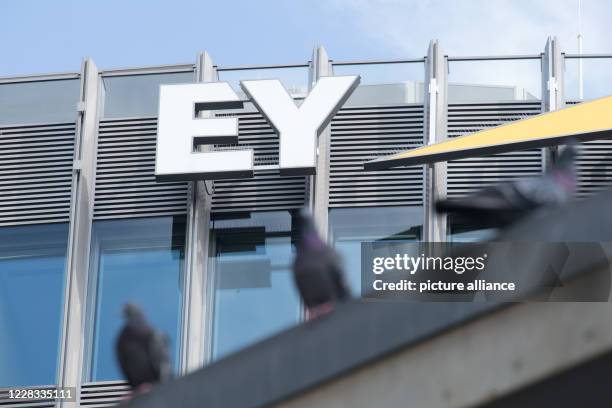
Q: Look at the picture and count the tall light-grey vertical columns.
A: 5